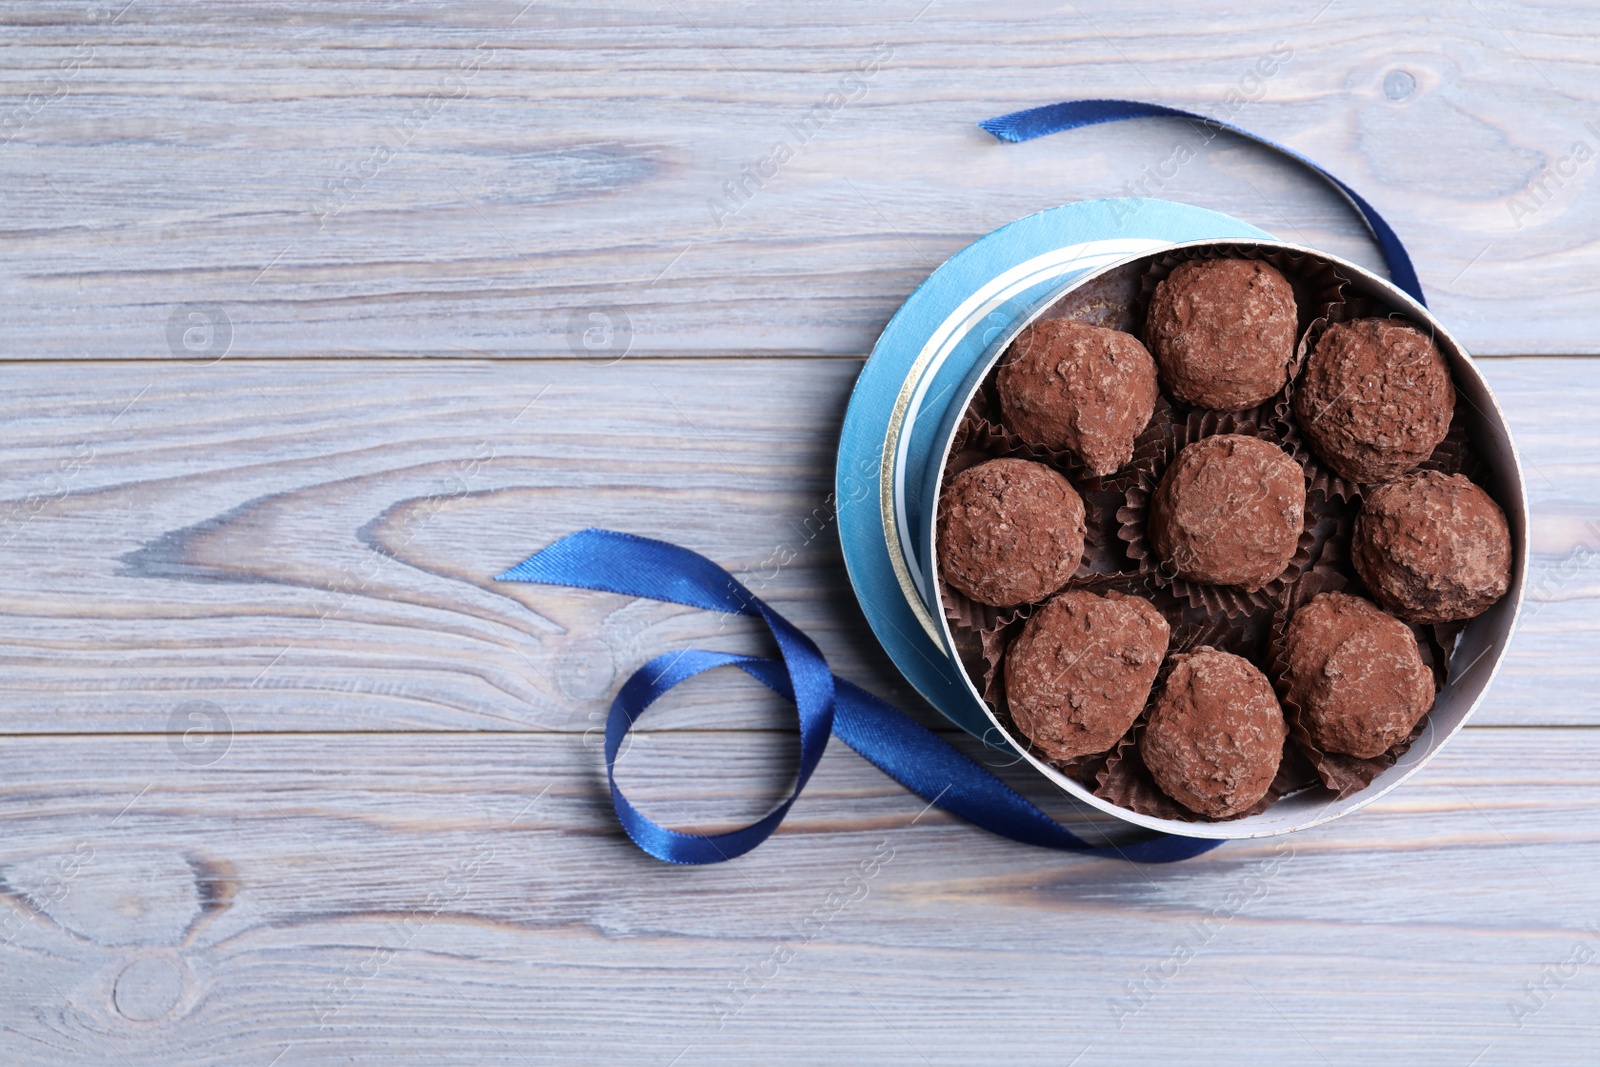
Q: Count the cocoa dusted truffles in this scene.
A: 9